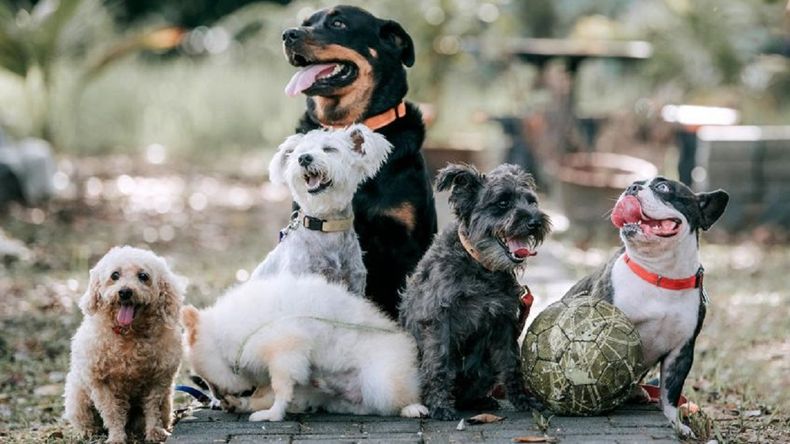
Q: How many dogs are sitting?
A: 5